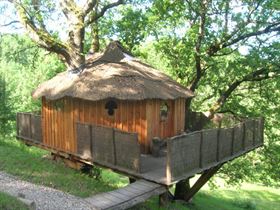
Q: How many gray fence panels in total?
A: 11